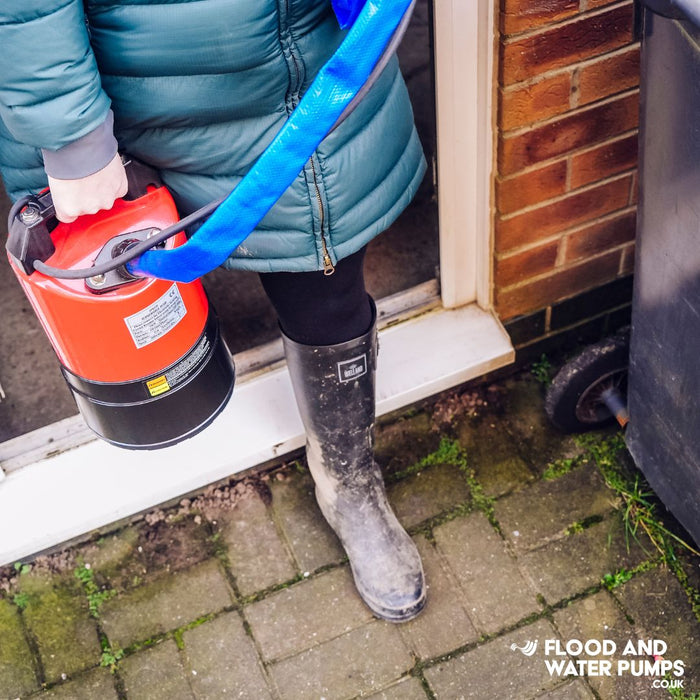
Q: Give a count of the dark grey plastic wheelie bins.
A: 1